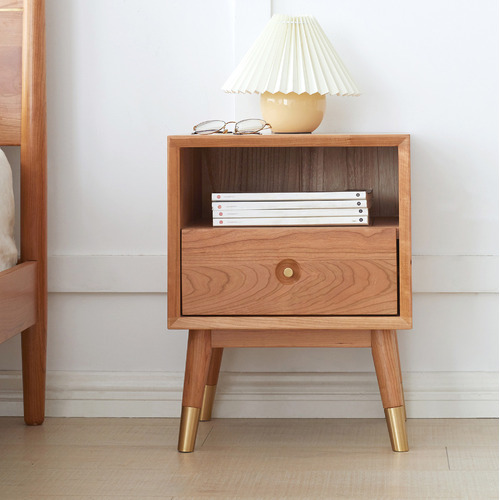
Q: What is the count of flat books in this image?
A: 4